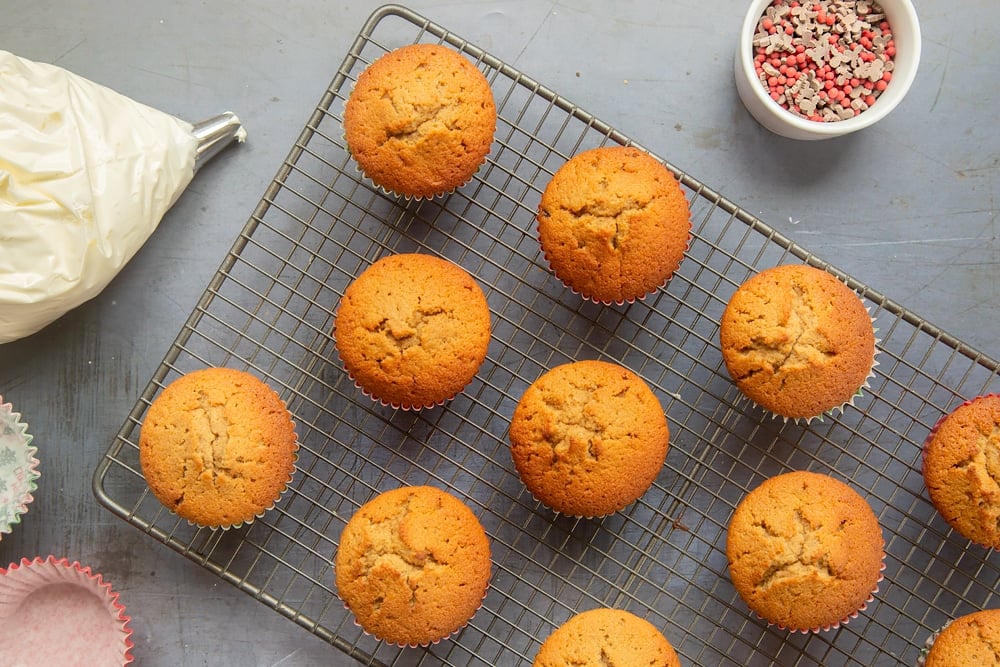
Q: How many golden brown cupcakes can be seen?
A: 11